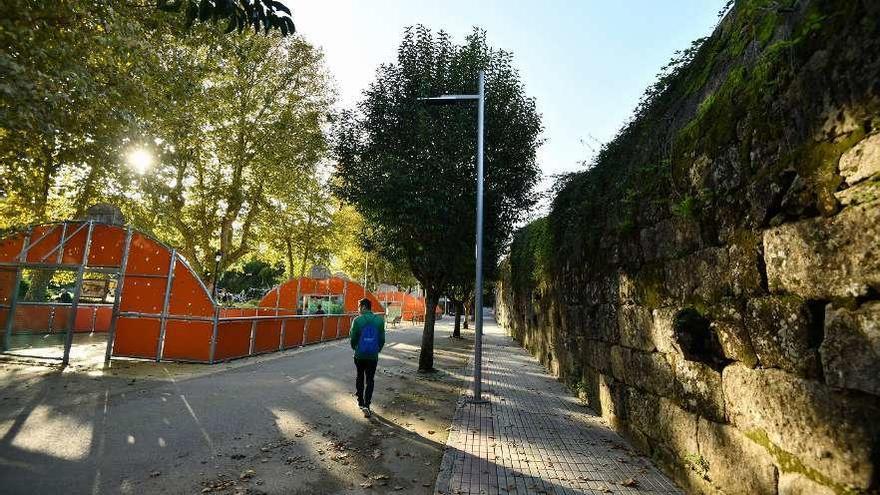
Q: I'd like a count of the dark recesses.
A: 1